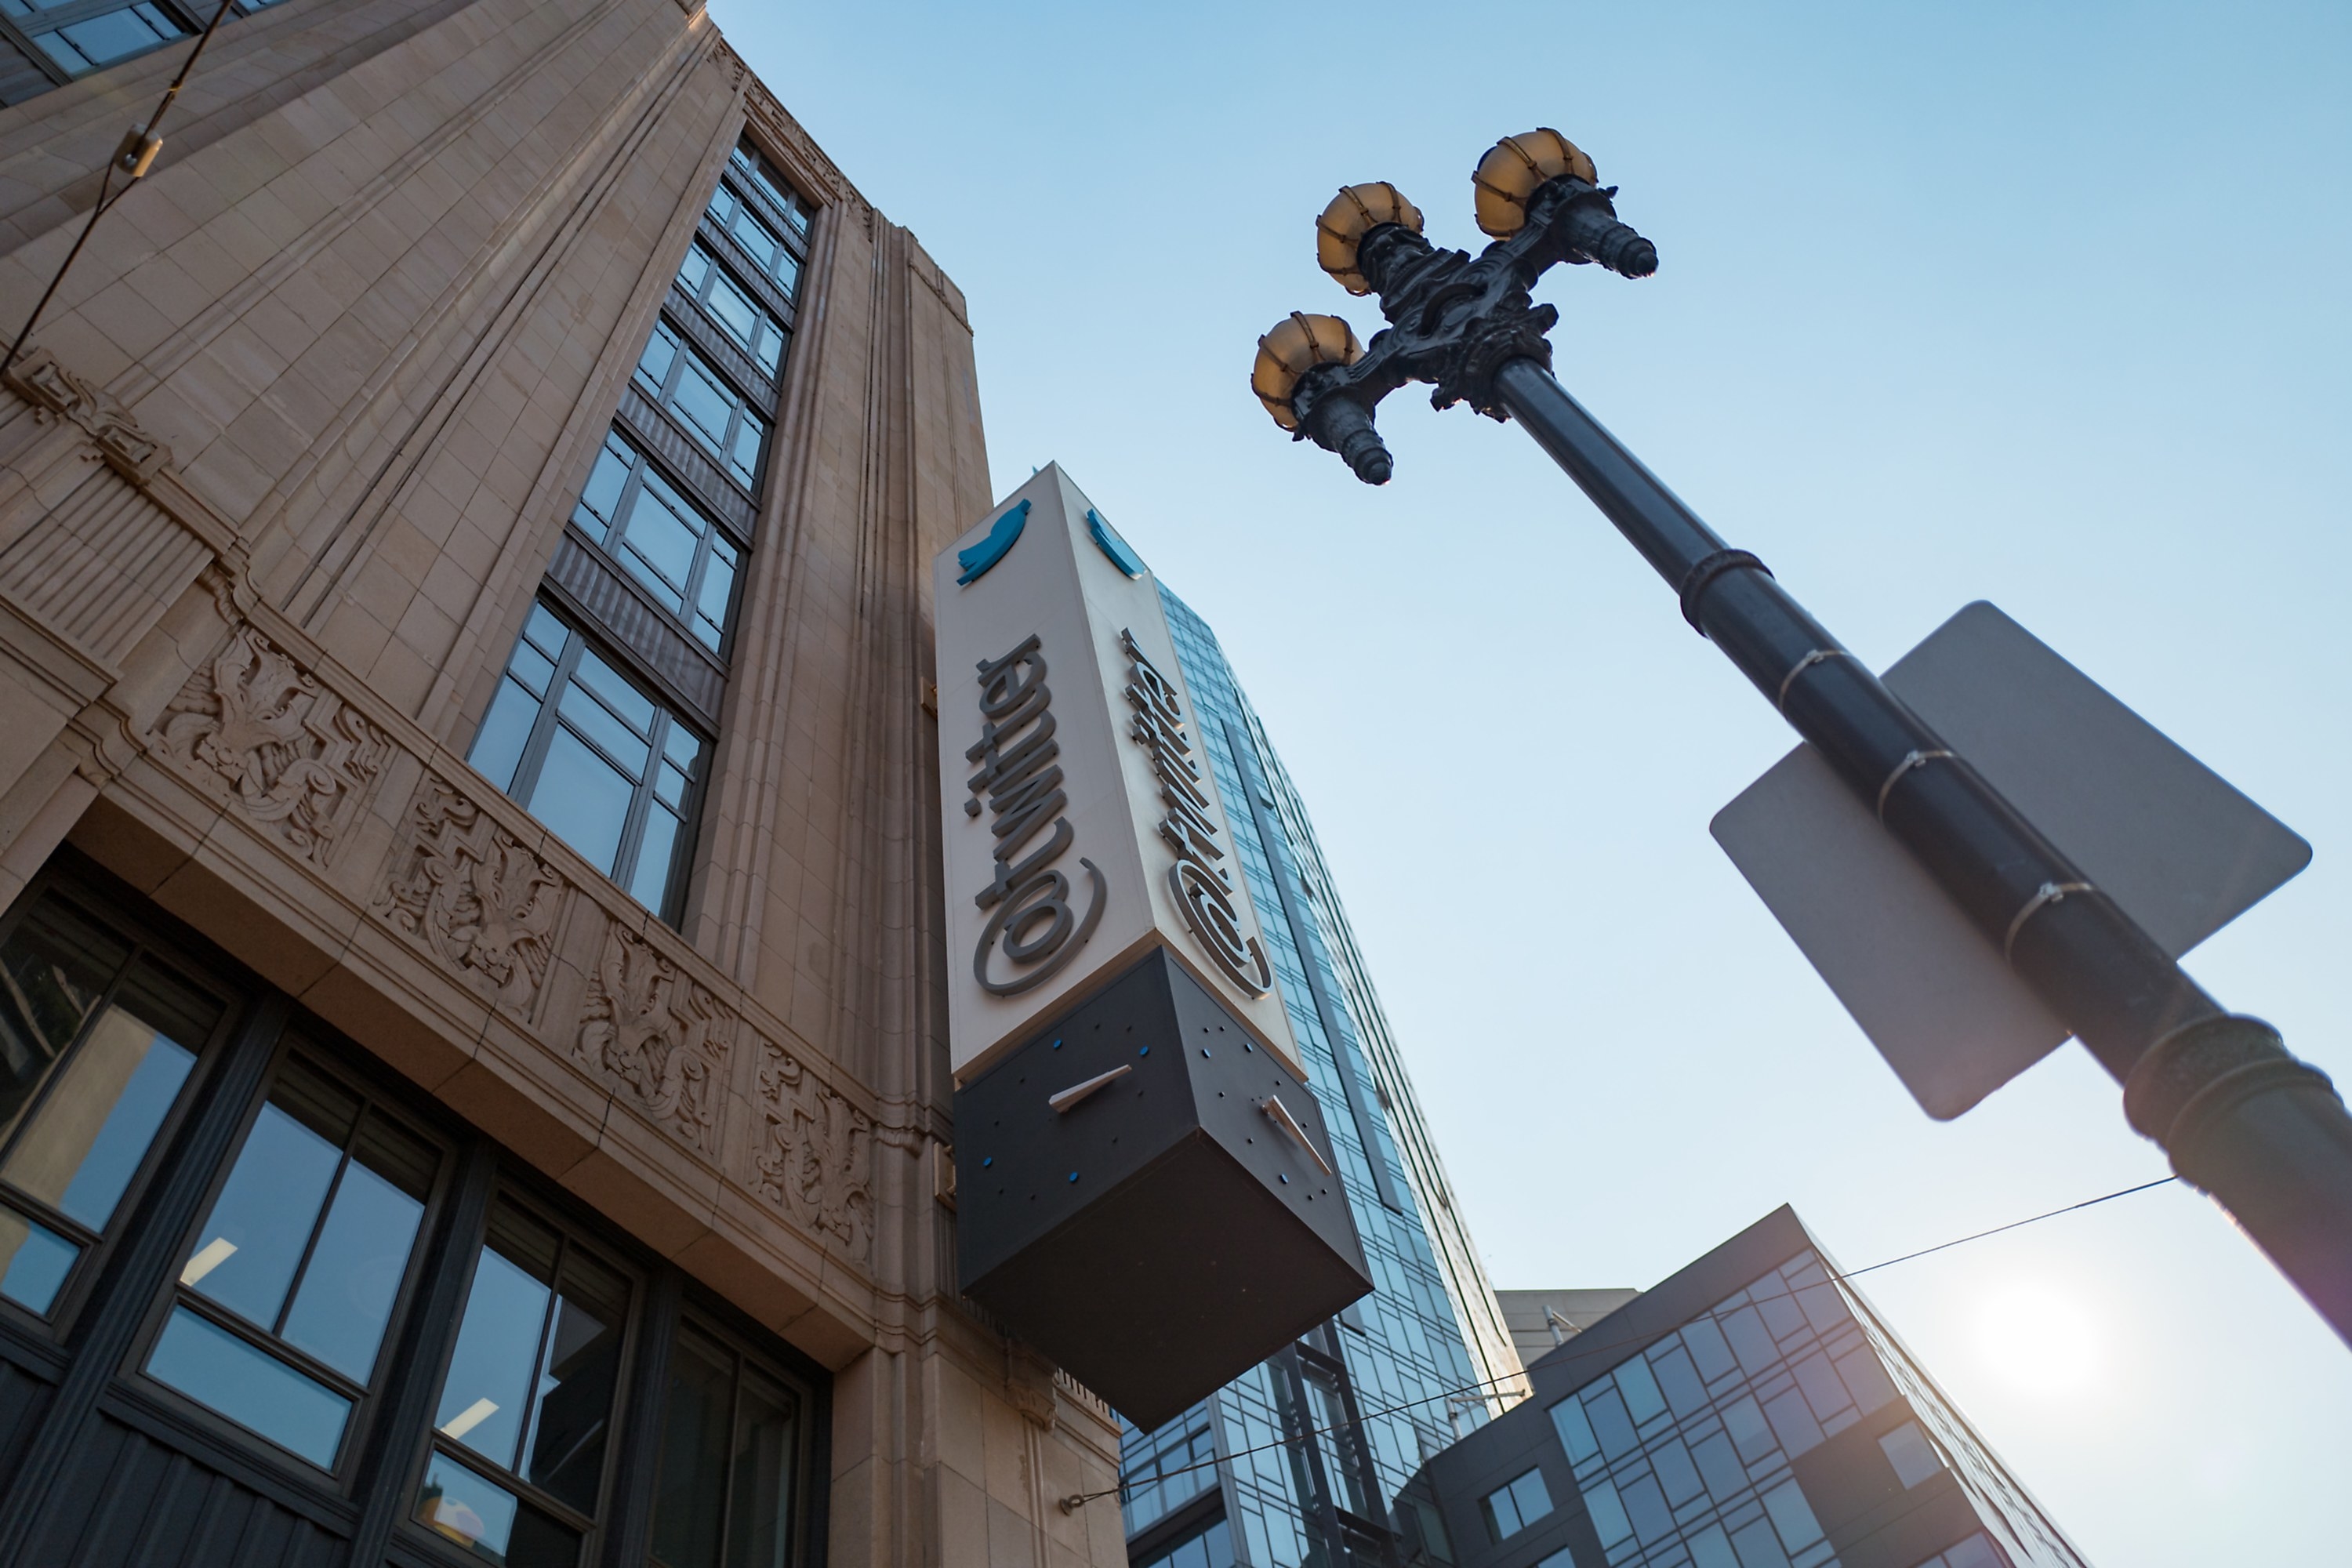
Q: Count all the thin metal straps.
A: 3